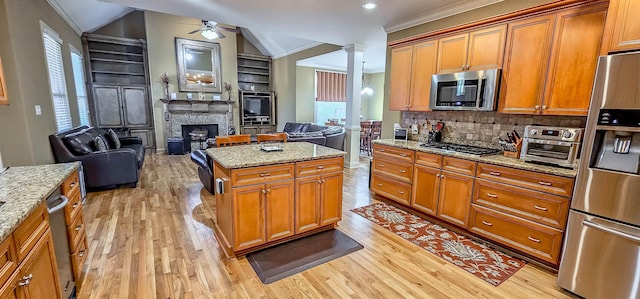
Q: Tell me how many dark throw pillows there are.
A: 2